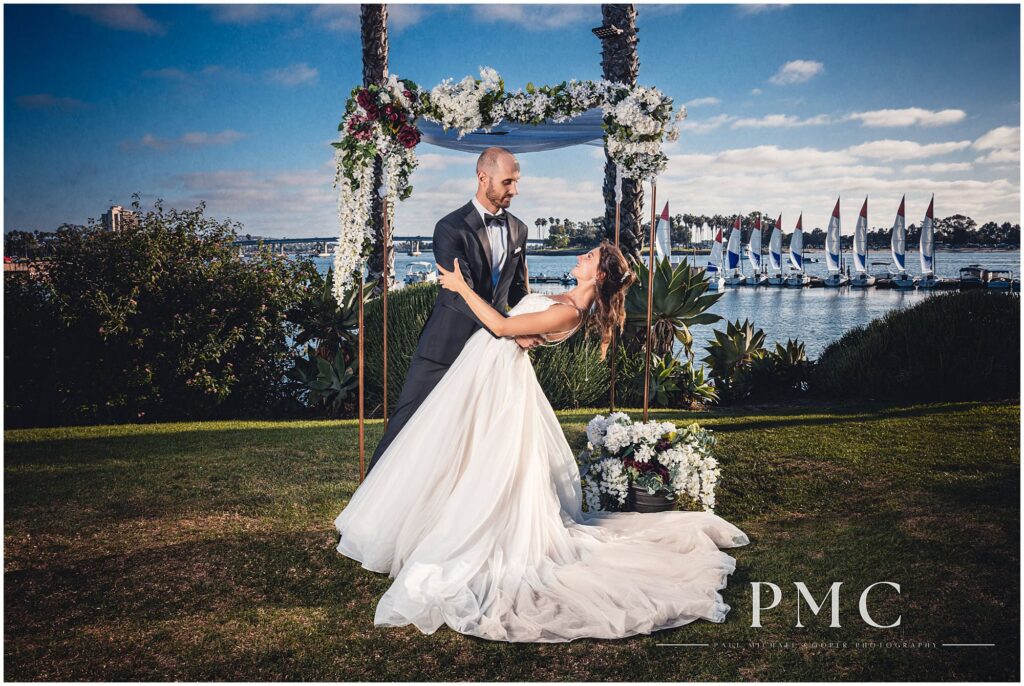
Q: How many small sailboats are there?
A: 10